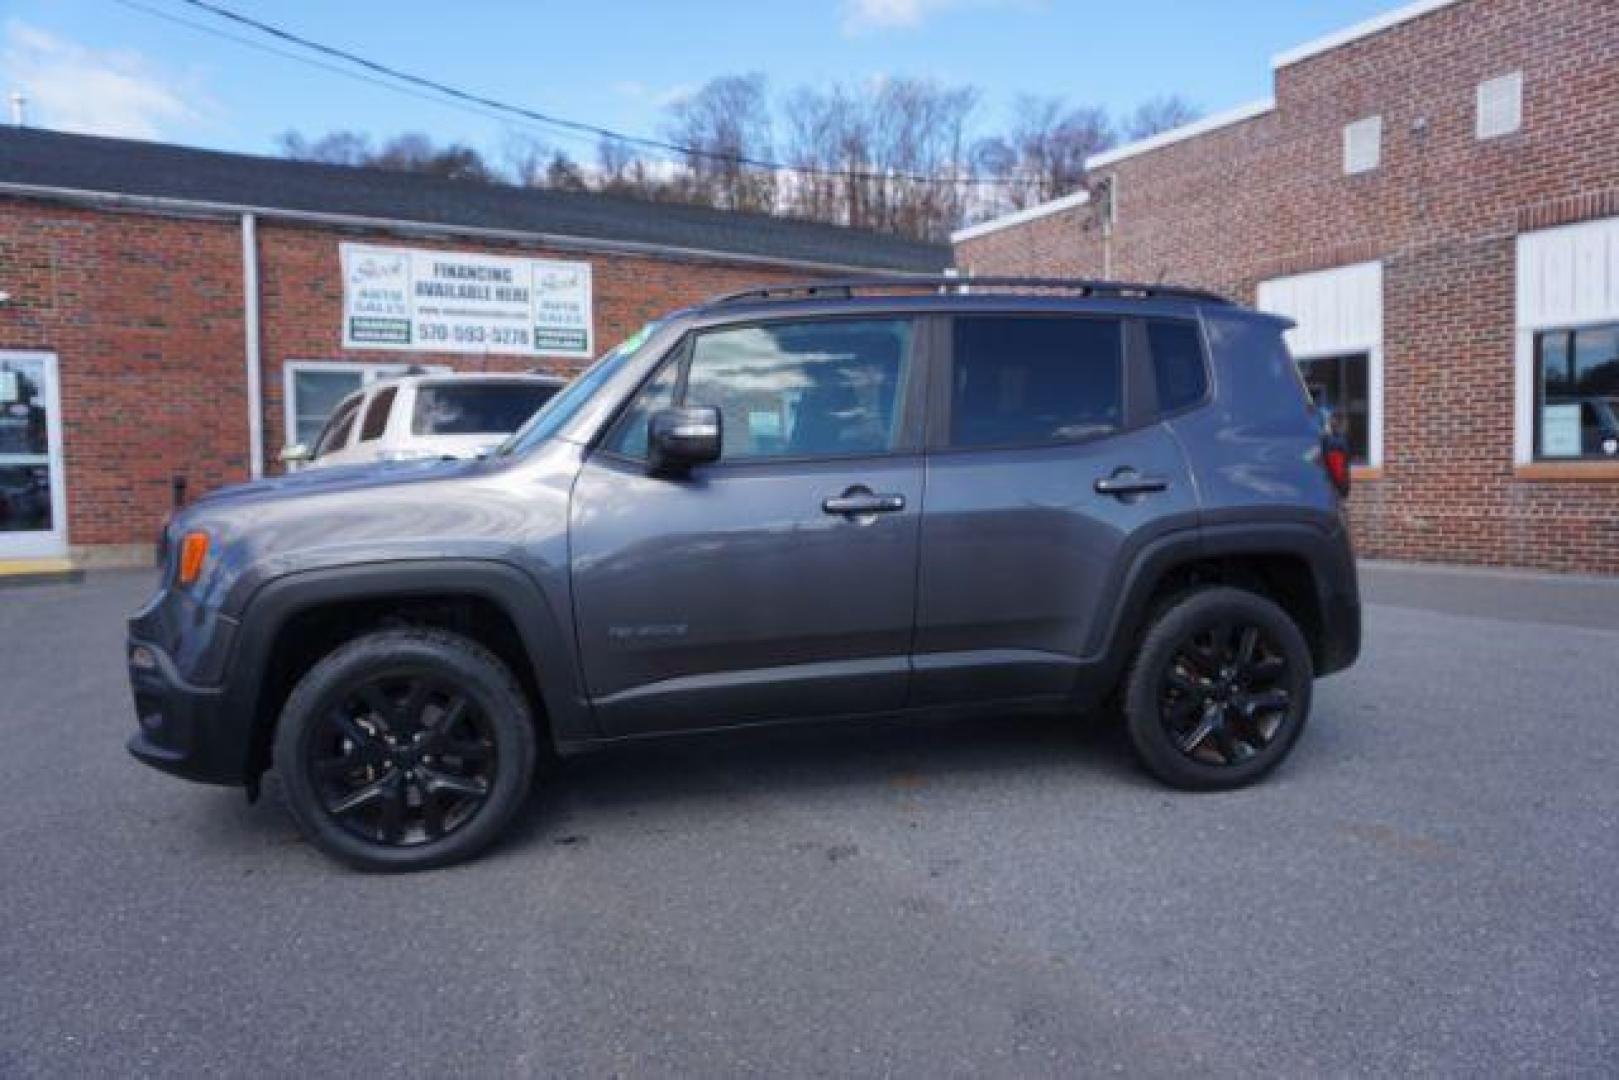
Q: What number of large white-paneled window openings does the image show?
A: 2